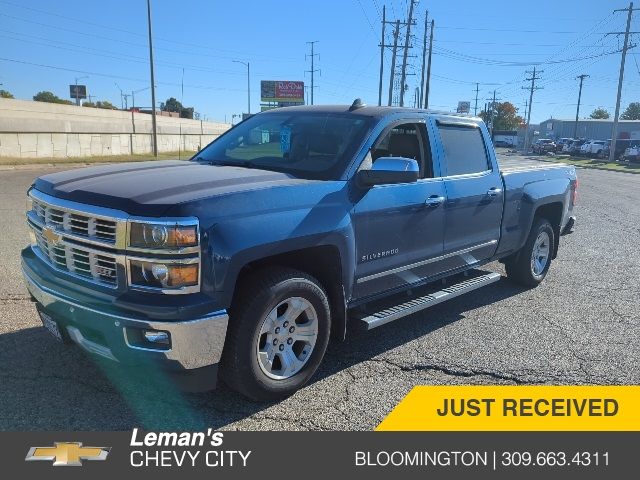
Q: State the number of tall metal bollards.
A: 0